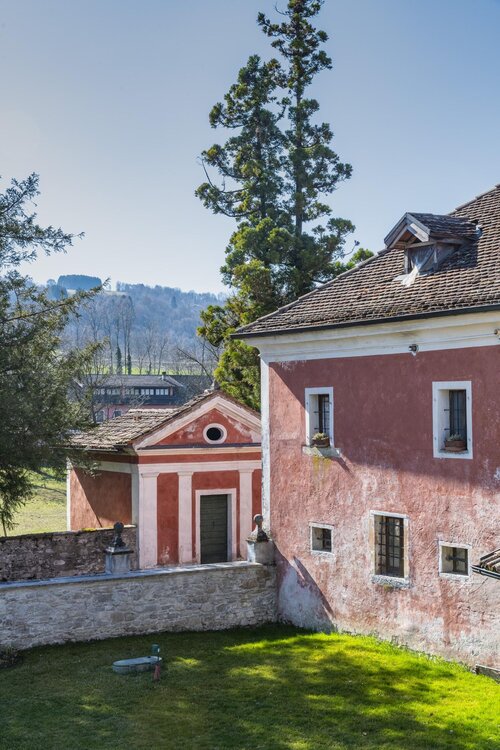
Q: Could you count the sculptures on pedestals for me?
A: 2